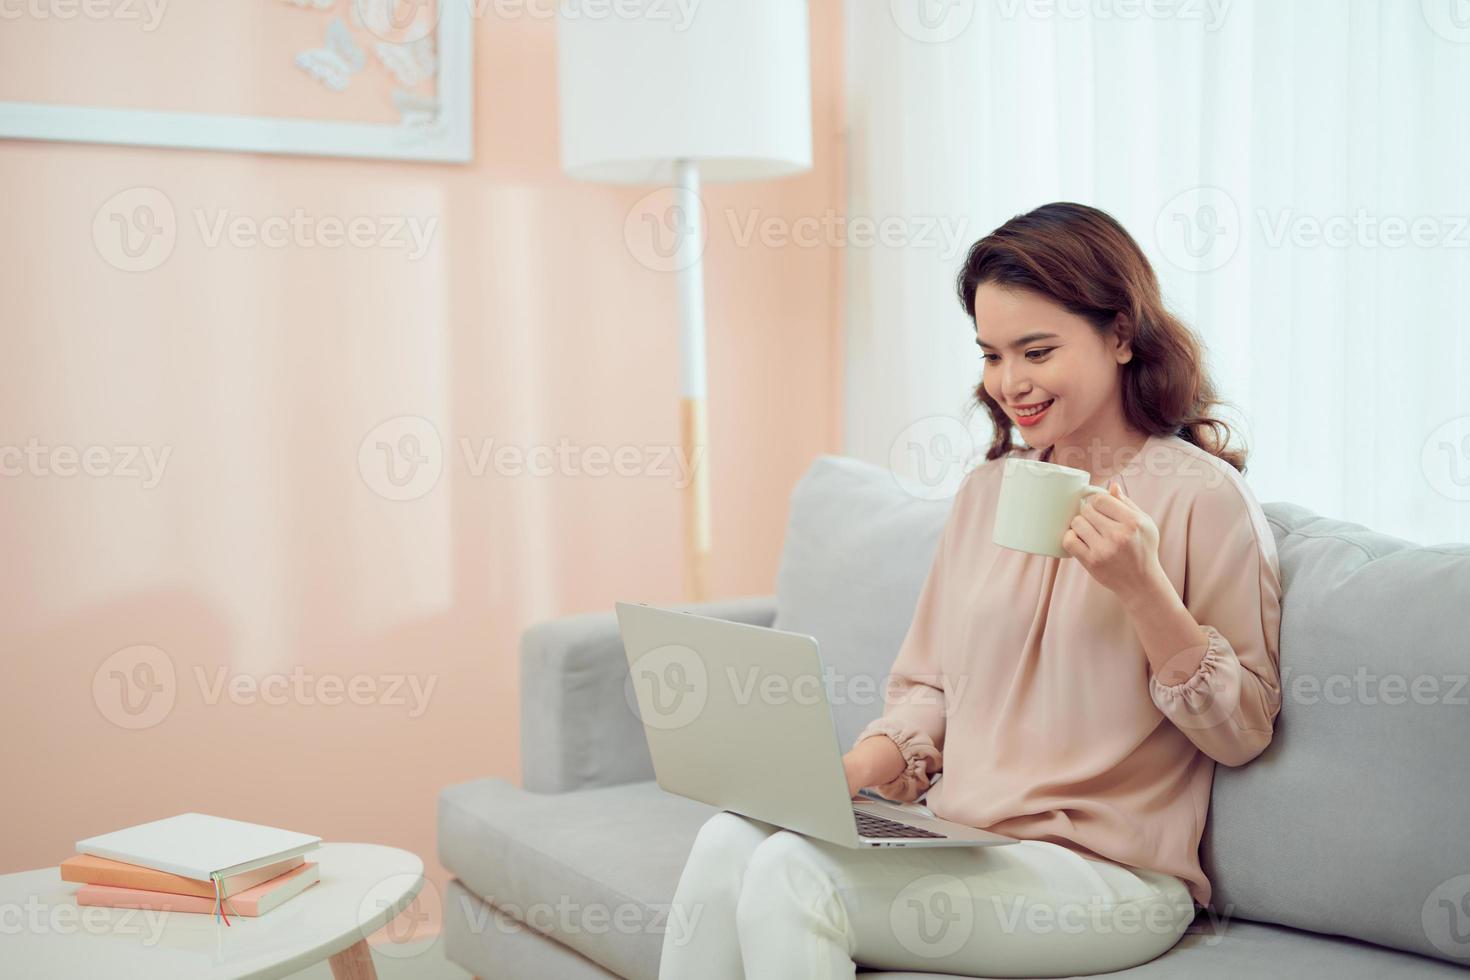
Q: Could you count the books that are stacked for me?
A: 3